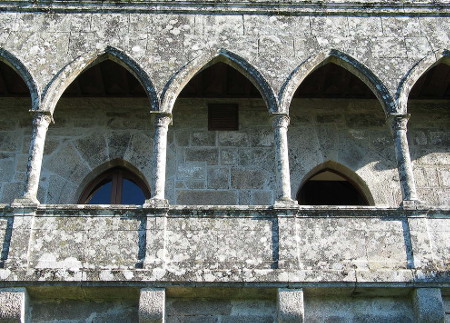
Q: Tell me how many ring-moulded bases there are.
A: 4